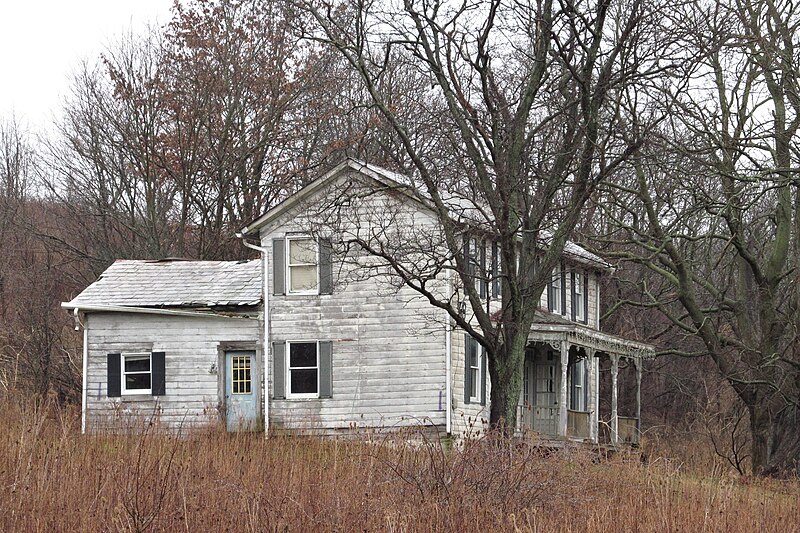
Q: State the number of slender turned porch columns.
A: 4